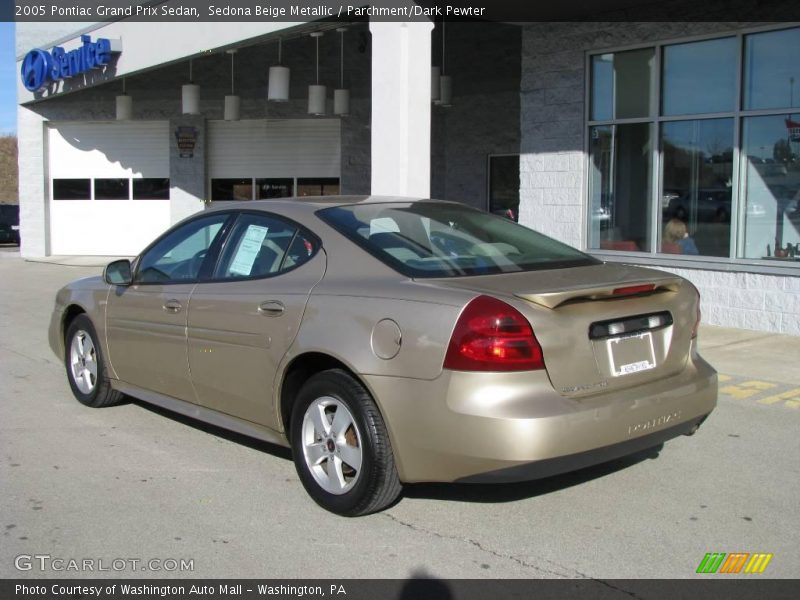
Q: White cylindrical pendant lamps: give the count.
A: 8